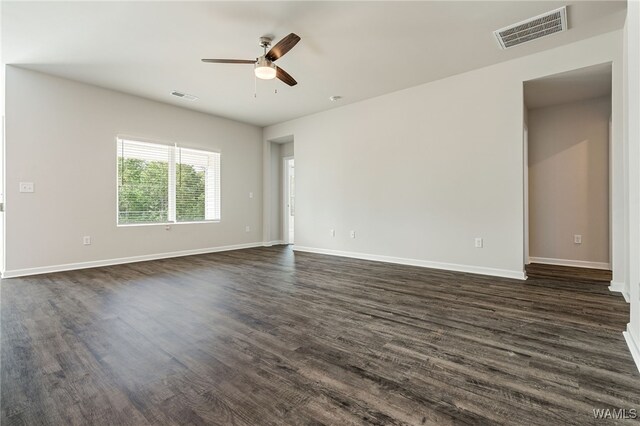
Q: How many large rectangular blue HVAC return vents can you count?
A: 0